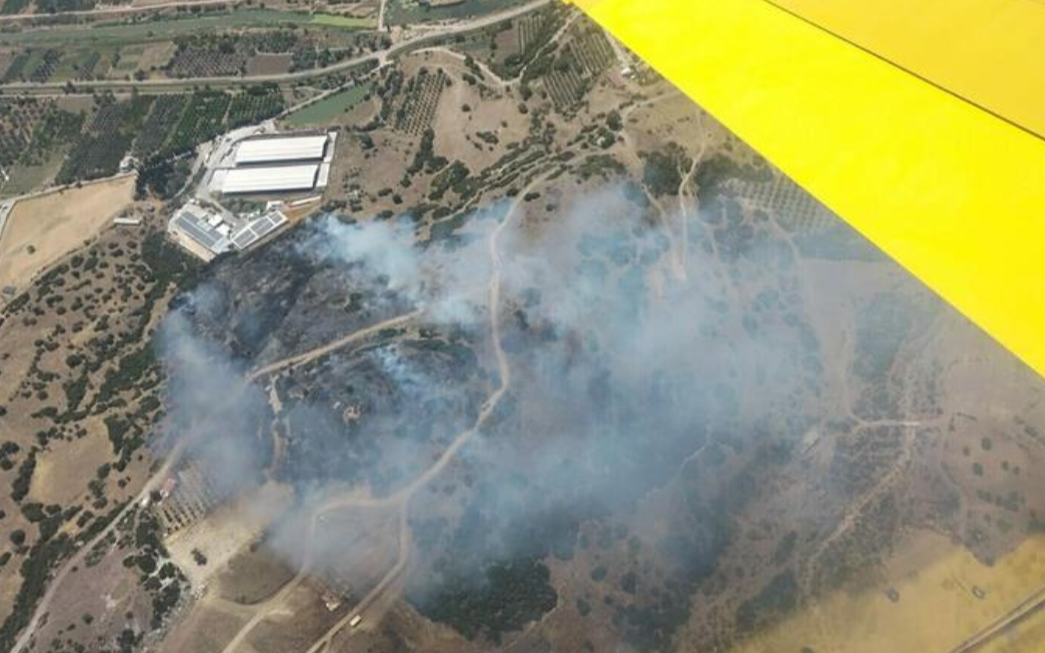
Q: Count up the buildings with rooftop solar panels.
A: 2